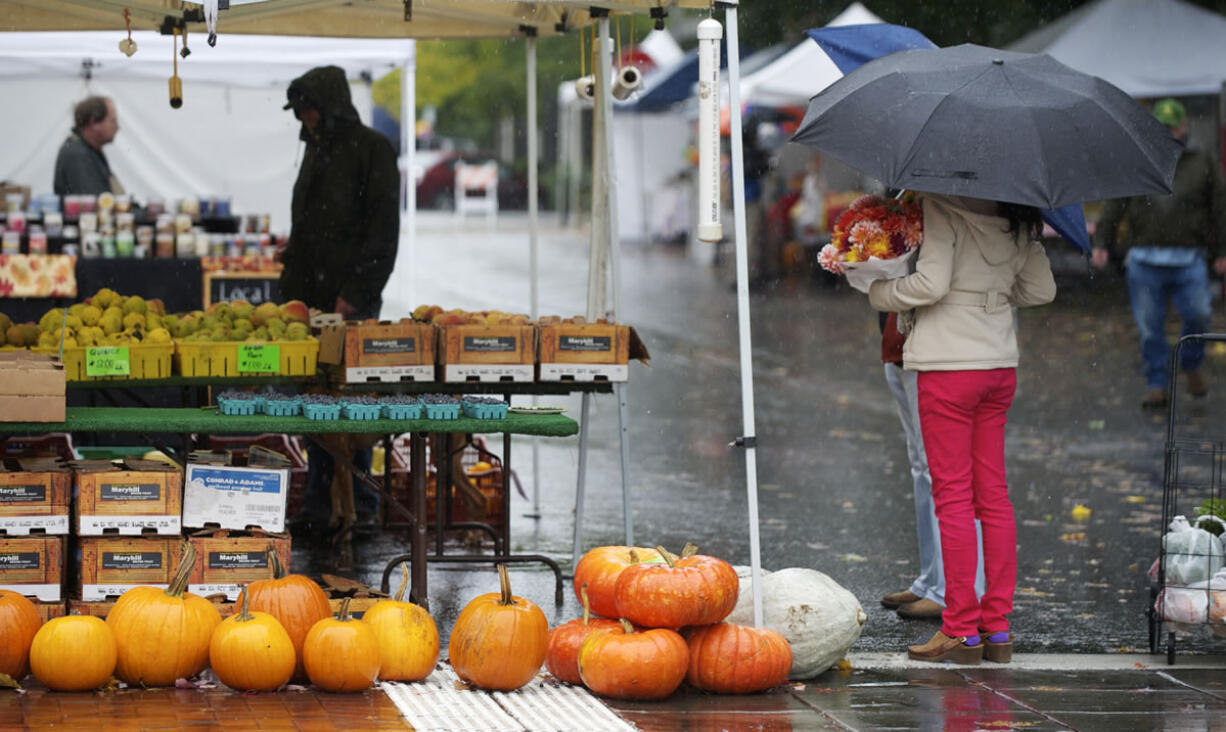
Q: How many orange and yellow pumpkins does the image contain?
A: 13